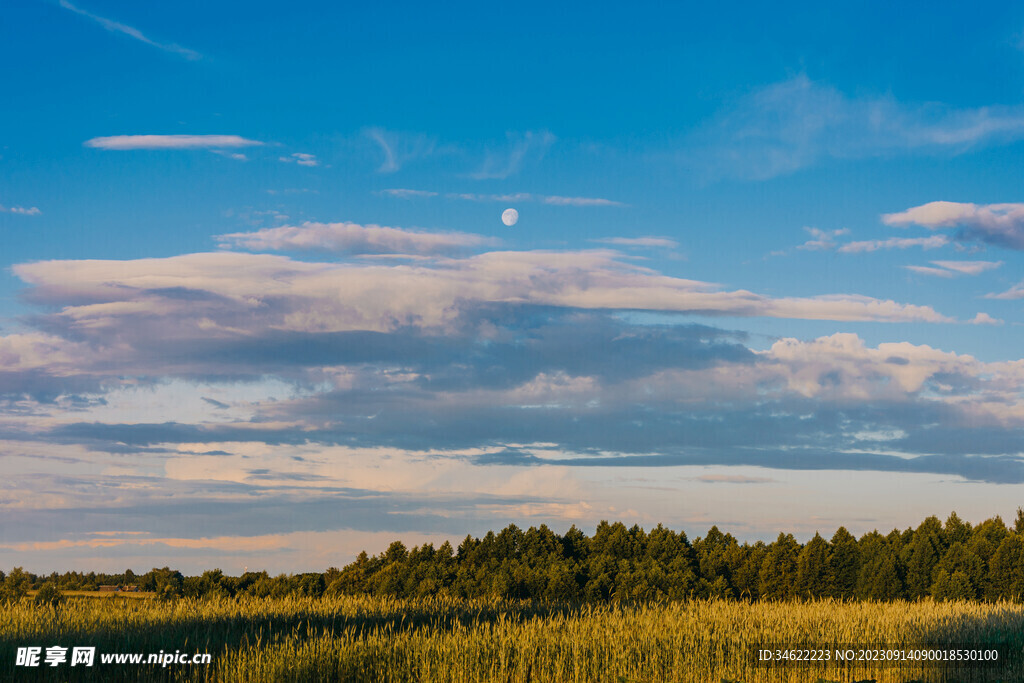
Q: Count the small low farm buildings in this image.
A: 2